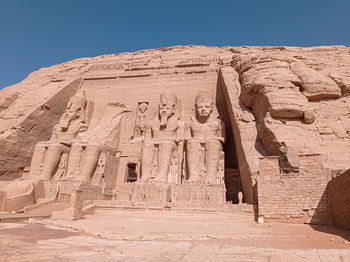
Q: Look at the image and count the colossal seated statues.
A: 4